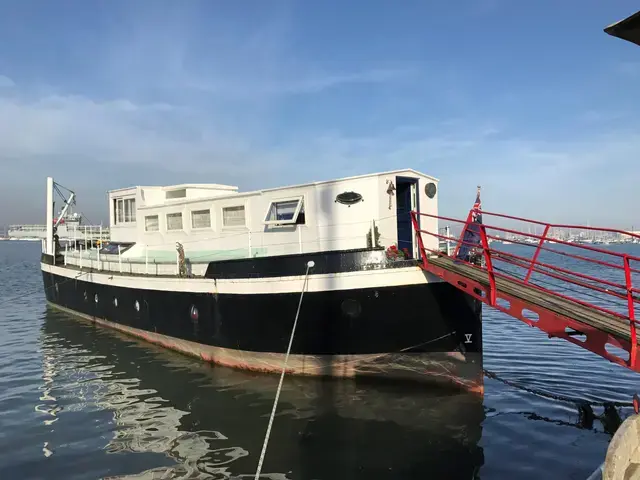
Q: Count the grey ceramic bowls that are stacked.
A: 0